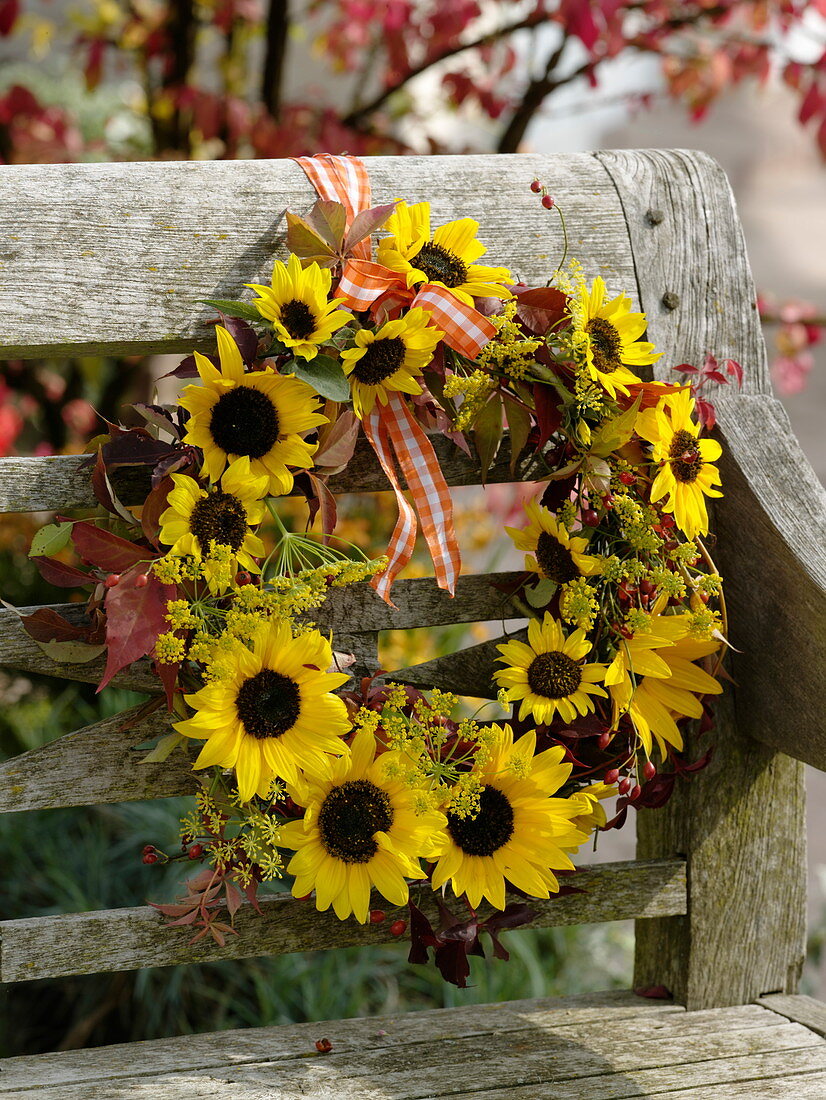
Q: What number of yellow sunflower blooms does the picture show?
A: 13